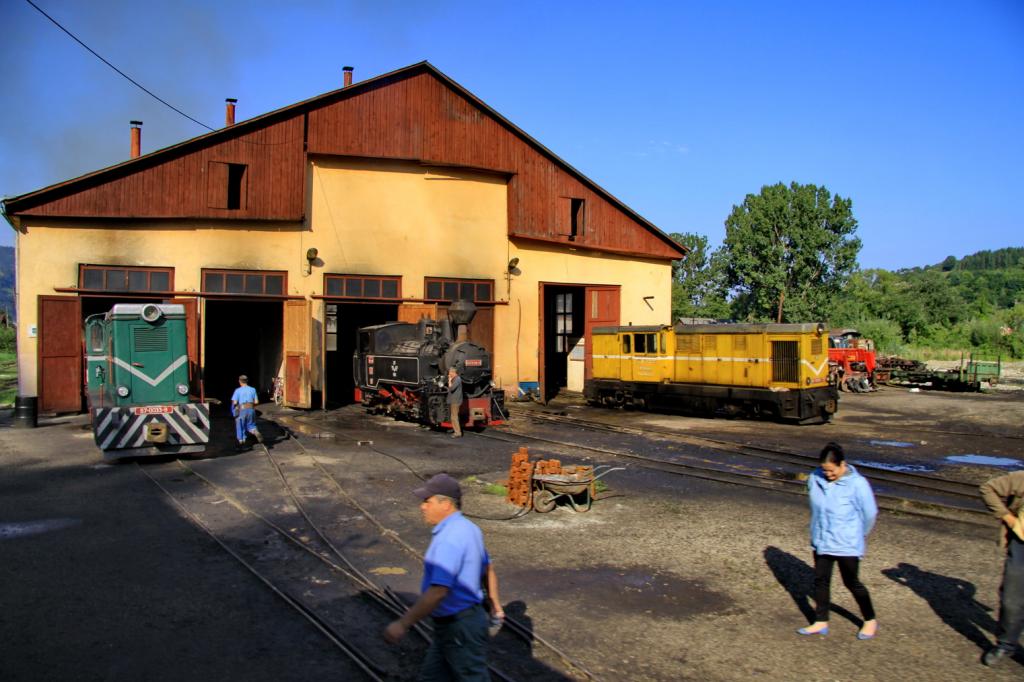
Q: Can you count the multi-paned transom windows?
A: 4